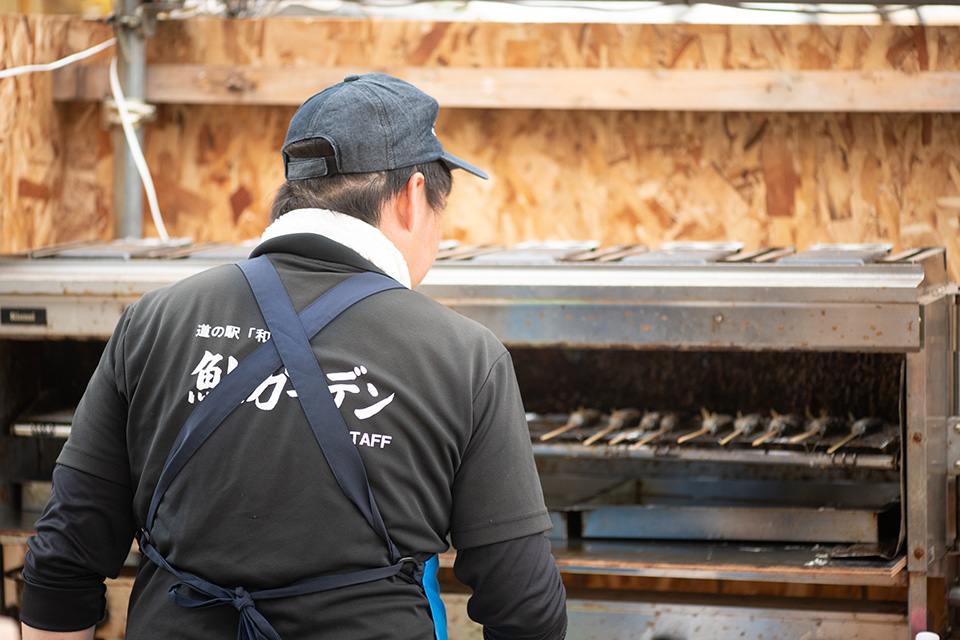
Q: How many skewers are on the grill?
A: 9